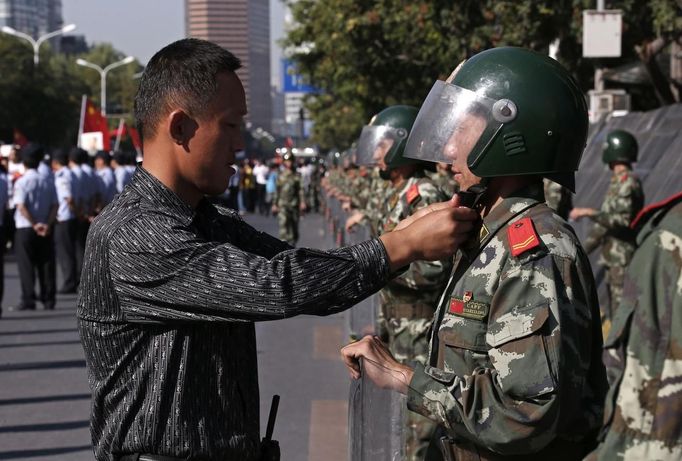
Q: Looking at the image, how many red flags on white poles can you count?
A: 2